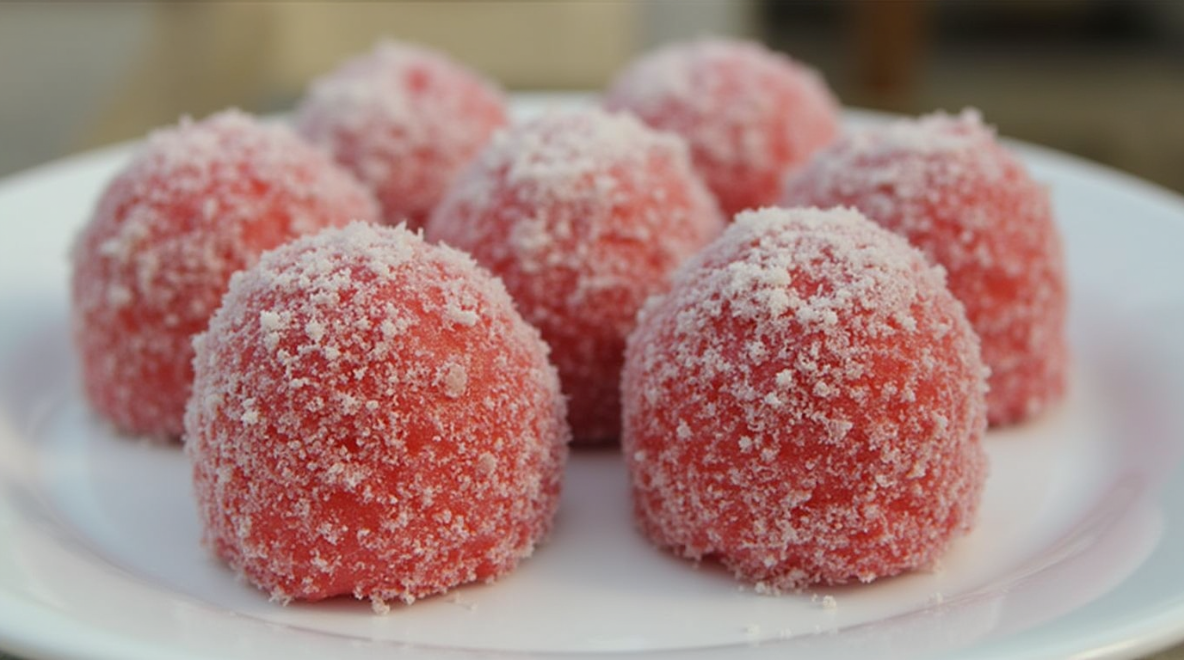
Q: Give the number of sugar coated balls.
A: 7